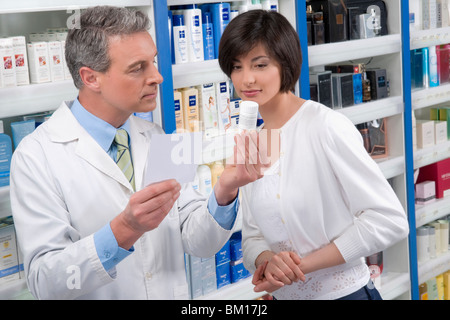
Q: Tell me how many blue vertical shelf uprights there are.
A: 3